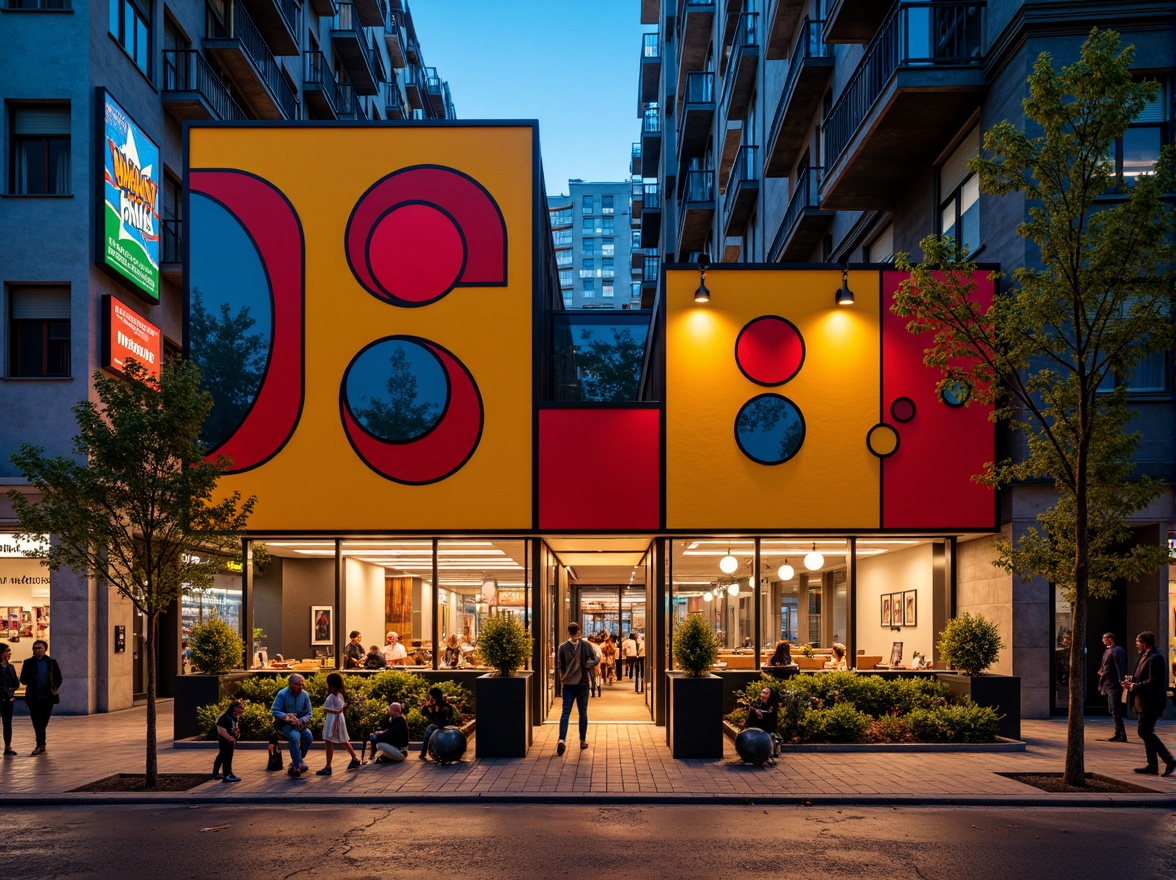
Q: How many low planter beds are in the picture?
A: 2